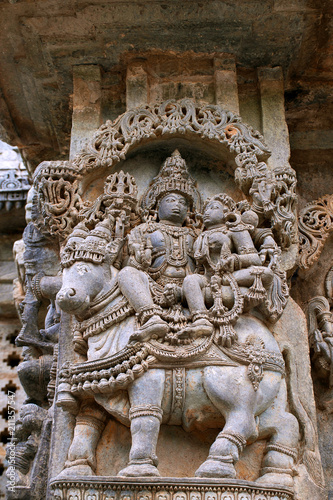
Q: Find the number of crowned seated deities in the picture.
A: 2